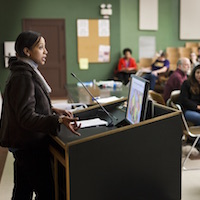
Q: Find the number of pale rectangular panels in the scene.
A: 2